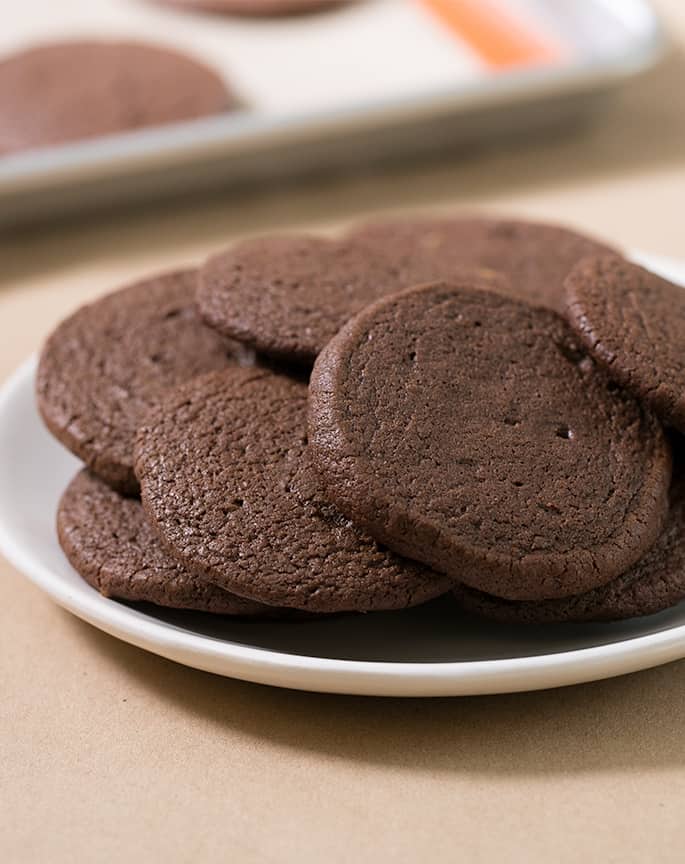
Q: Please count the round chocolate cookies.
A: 10